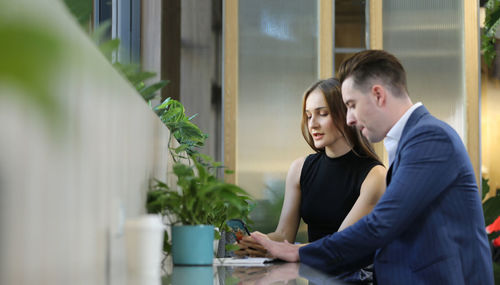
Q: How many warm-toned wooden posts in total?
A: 4